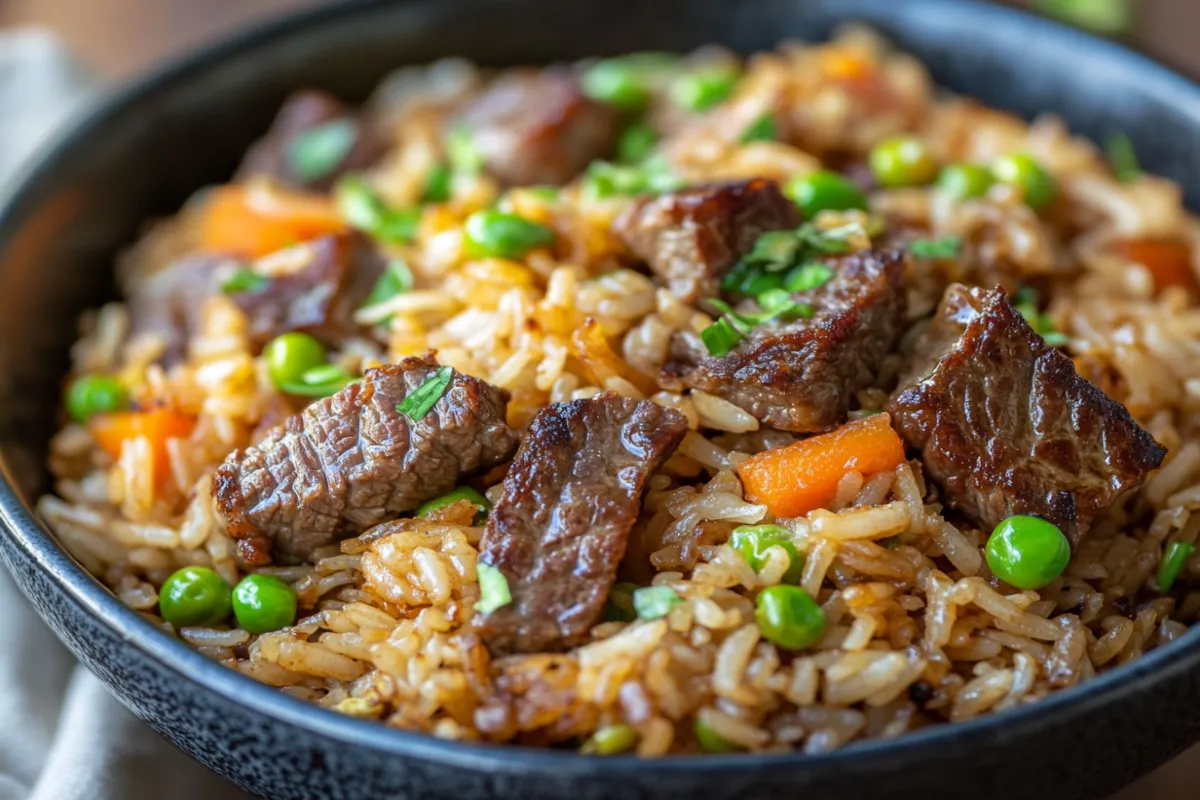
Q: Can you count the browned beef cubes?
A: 8